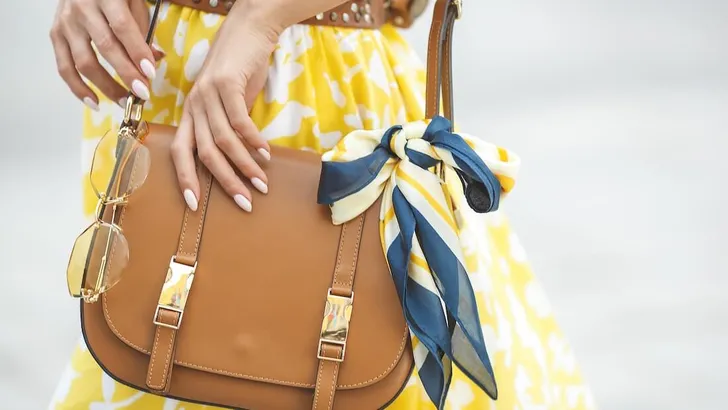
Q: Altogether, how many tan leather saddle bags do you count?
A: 1